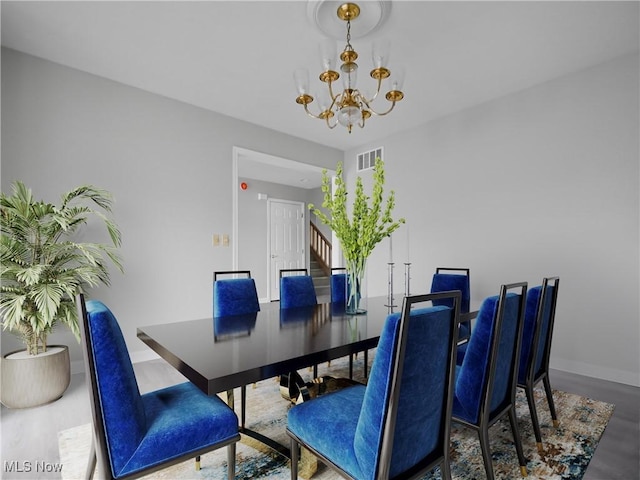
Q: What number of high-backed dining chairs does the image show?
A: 8